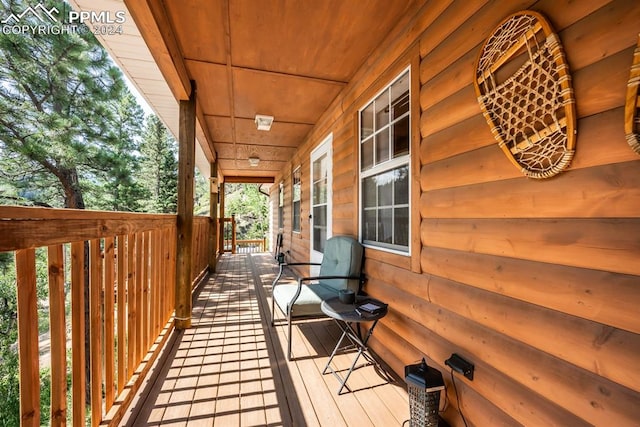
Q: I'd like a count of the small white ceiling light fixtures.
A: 2